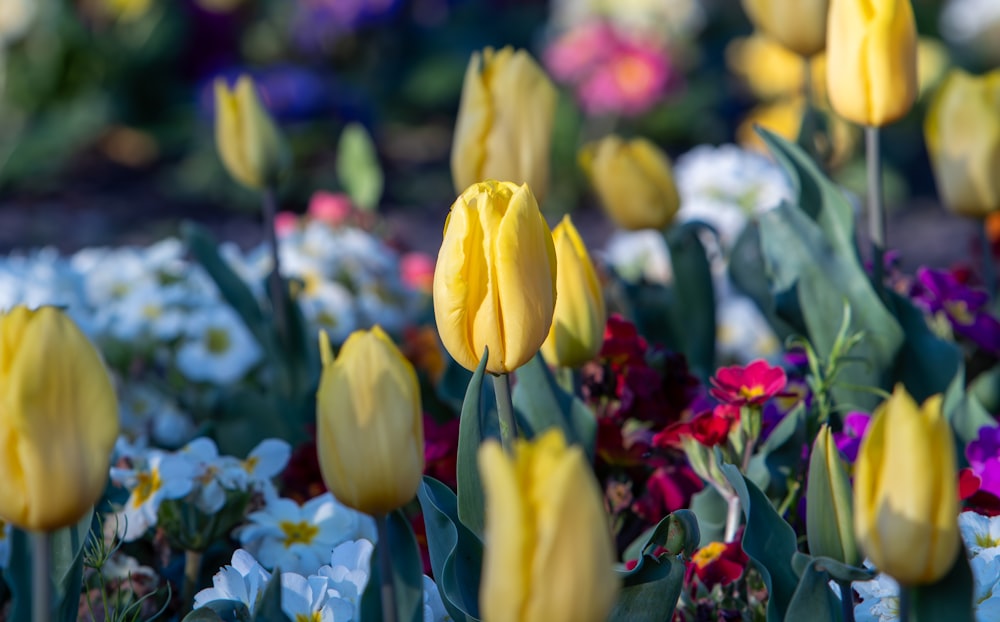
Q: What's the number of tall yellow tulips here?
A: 12